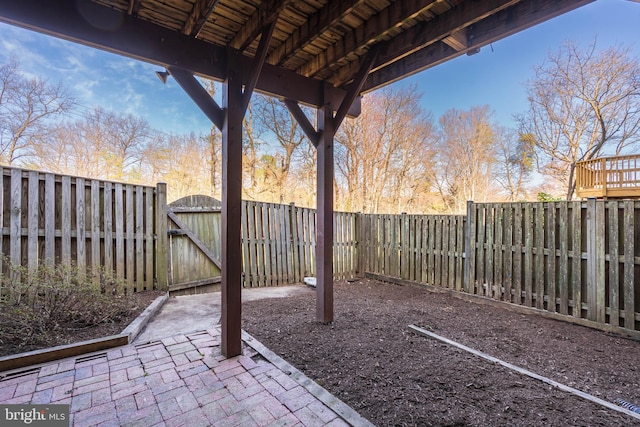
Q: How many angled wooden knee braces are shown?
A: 4